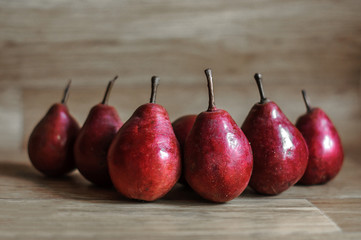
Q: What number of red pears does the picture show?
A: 7